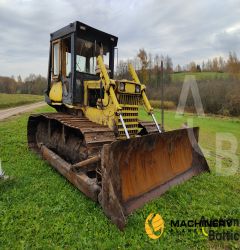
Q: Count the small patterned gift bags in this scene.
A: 0